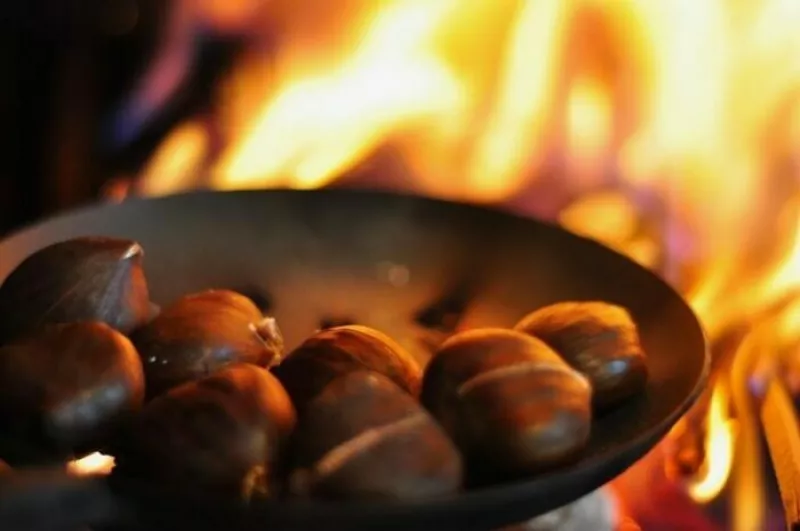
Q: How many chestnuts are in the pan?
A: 8